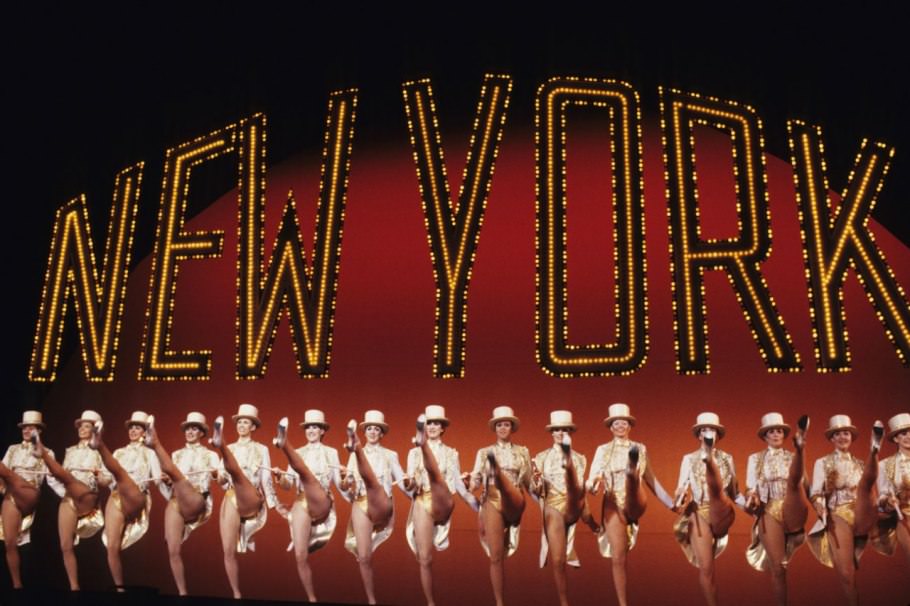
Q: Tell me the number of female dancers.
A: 15